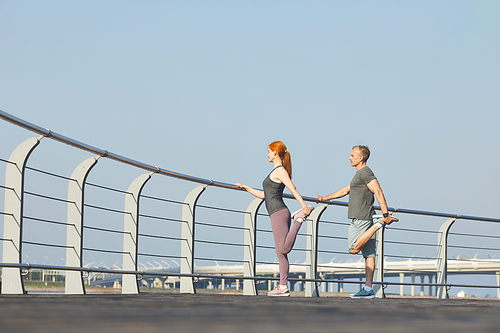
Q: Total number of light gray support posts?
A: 8